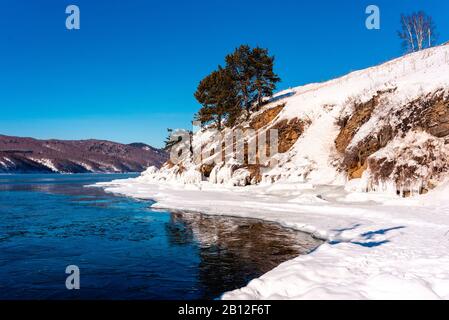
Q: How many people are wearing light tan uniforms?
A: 0